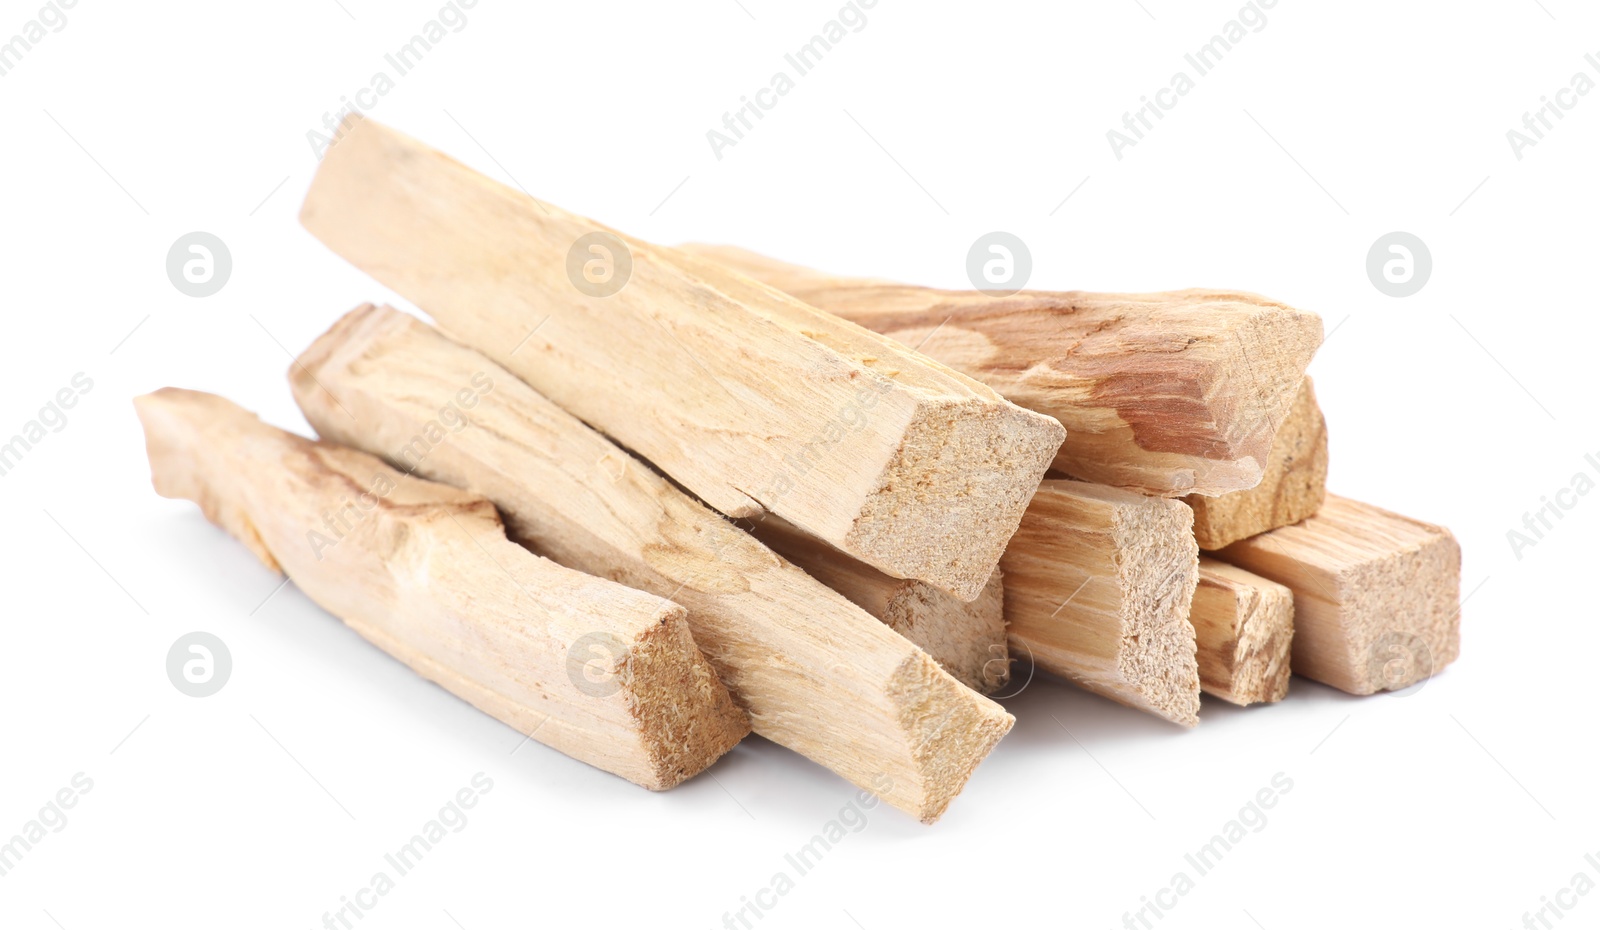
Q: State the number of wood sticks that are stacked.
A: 9